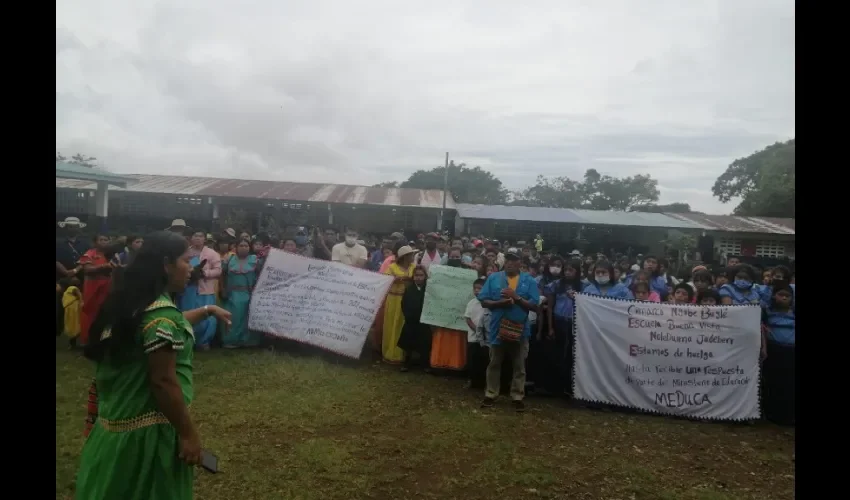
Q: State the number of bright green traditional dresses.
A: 1